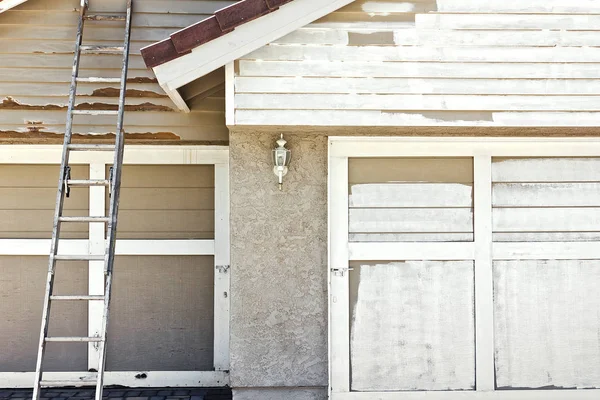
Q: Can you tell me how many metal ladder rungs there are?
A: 11